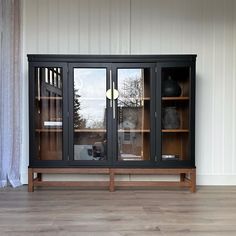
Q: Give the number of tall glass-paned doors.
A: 4